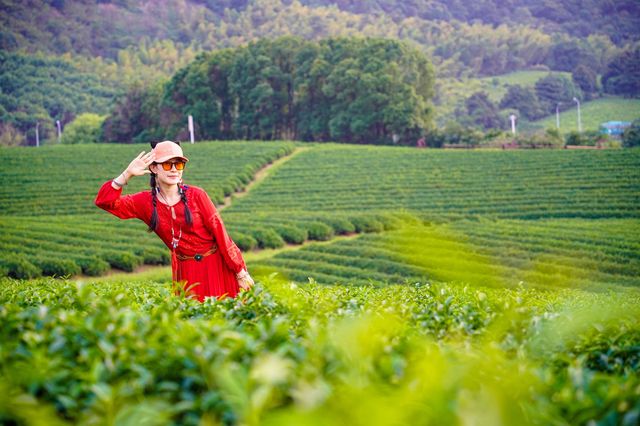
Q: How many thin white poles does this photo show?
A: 6